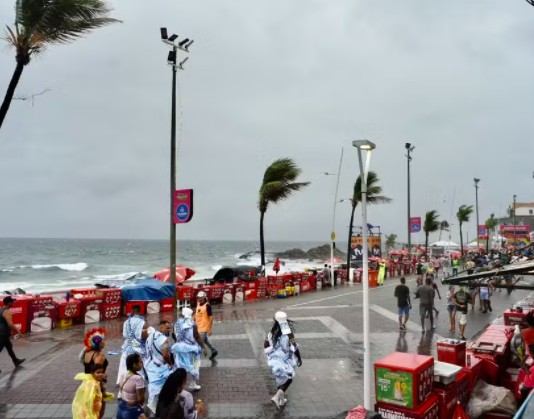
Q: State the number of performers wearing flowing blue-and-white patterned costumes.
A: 4